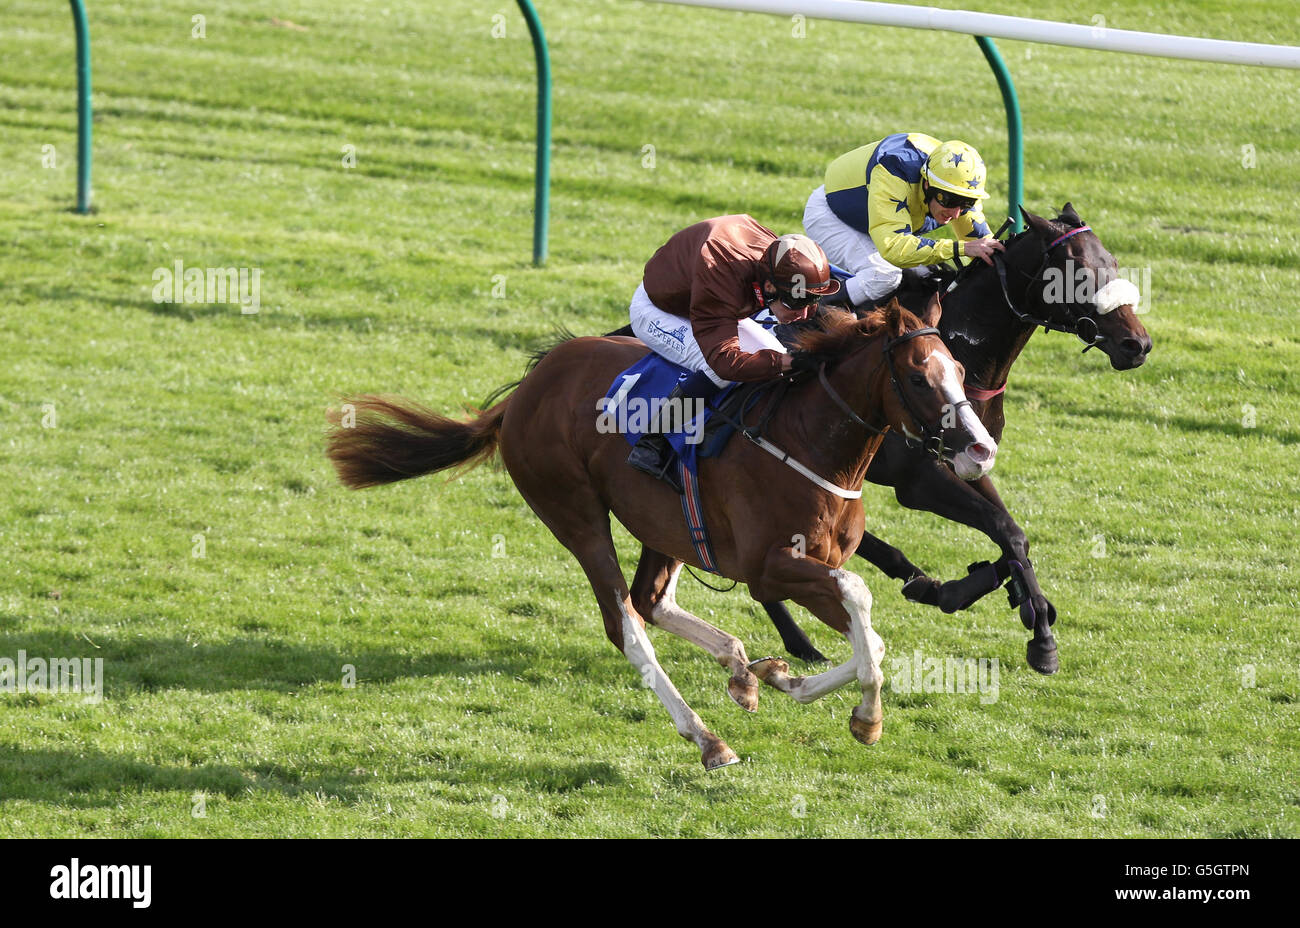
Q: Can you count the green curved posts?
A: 3